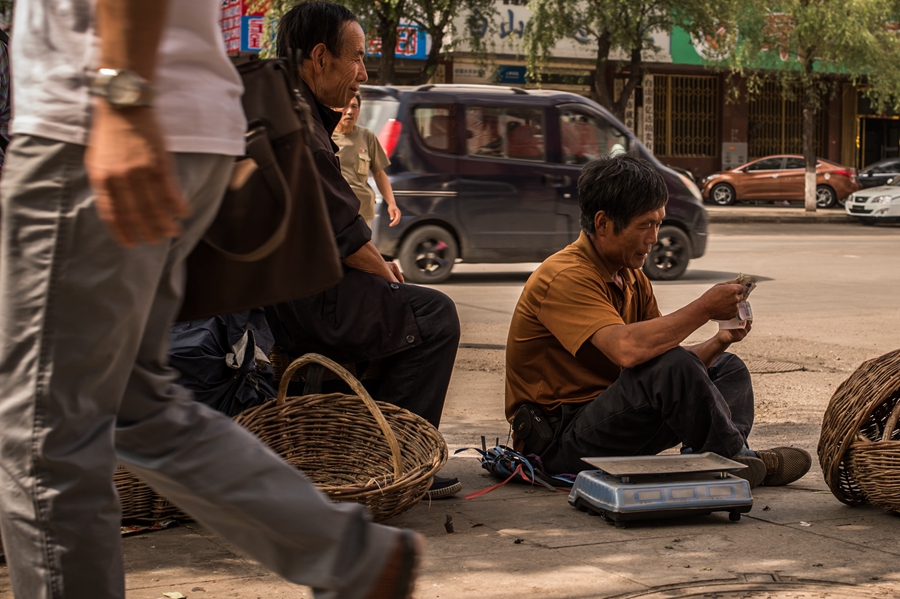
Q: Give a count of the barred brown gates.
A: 2